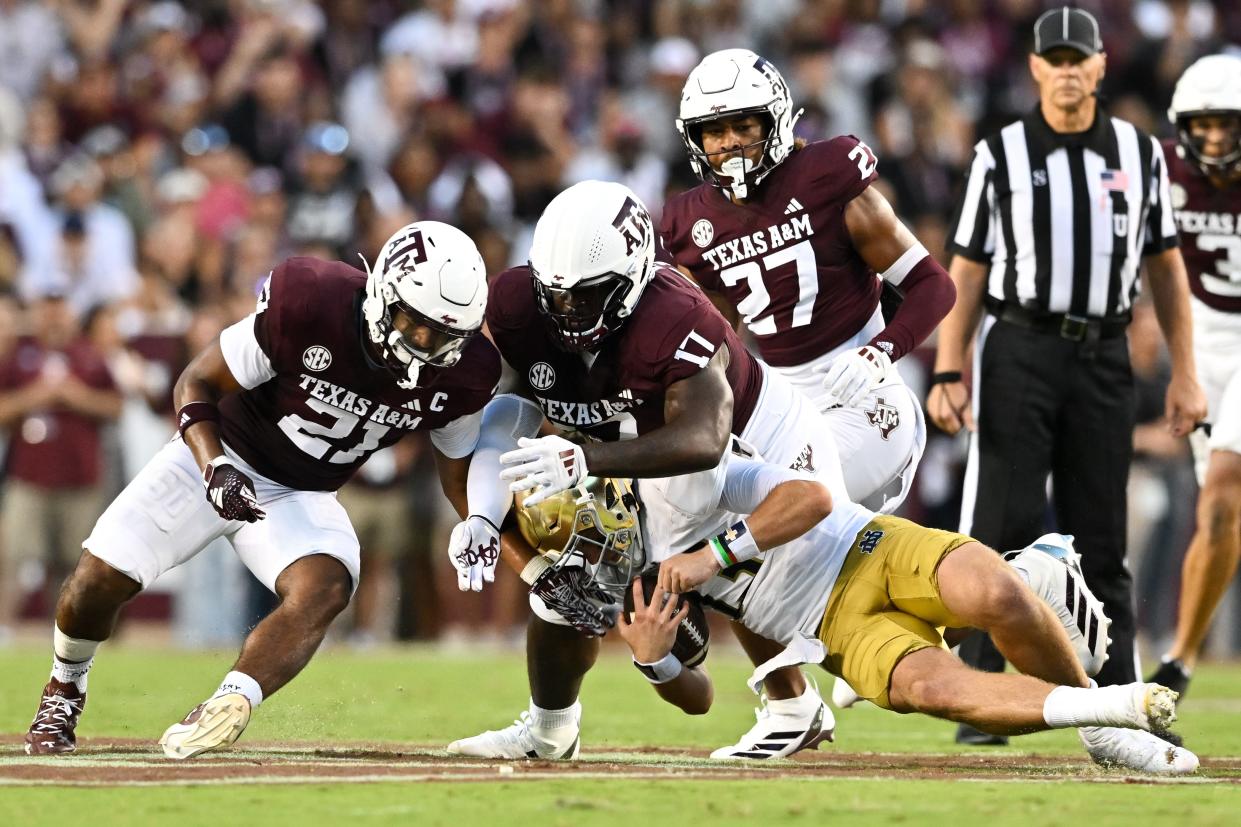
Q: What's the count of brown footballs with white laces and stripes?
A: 1